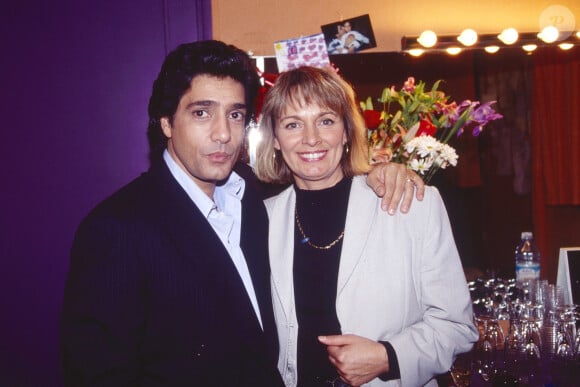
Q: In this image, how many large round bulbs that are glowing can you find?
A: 4